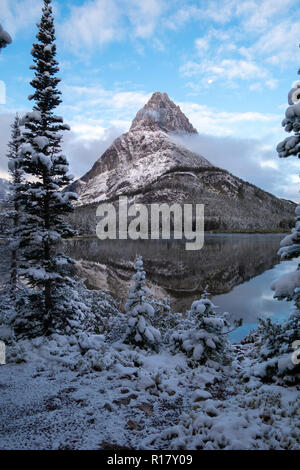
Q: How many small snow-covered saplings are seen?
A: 2